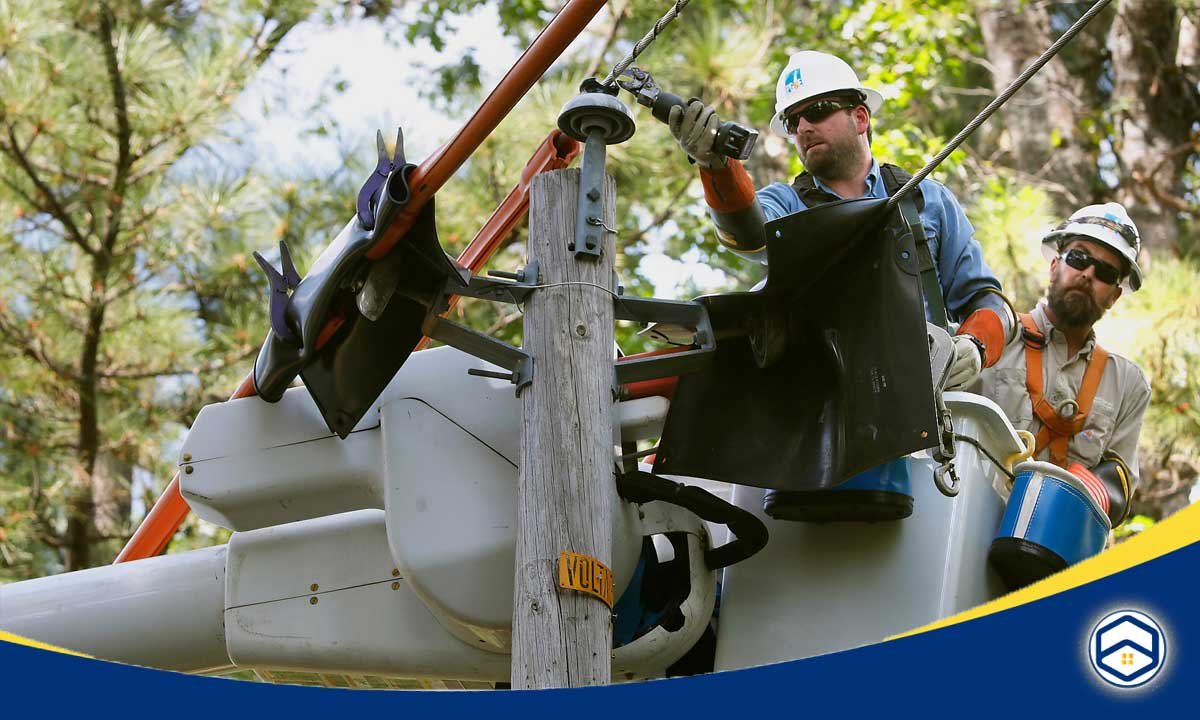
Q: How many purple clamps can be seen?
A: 2